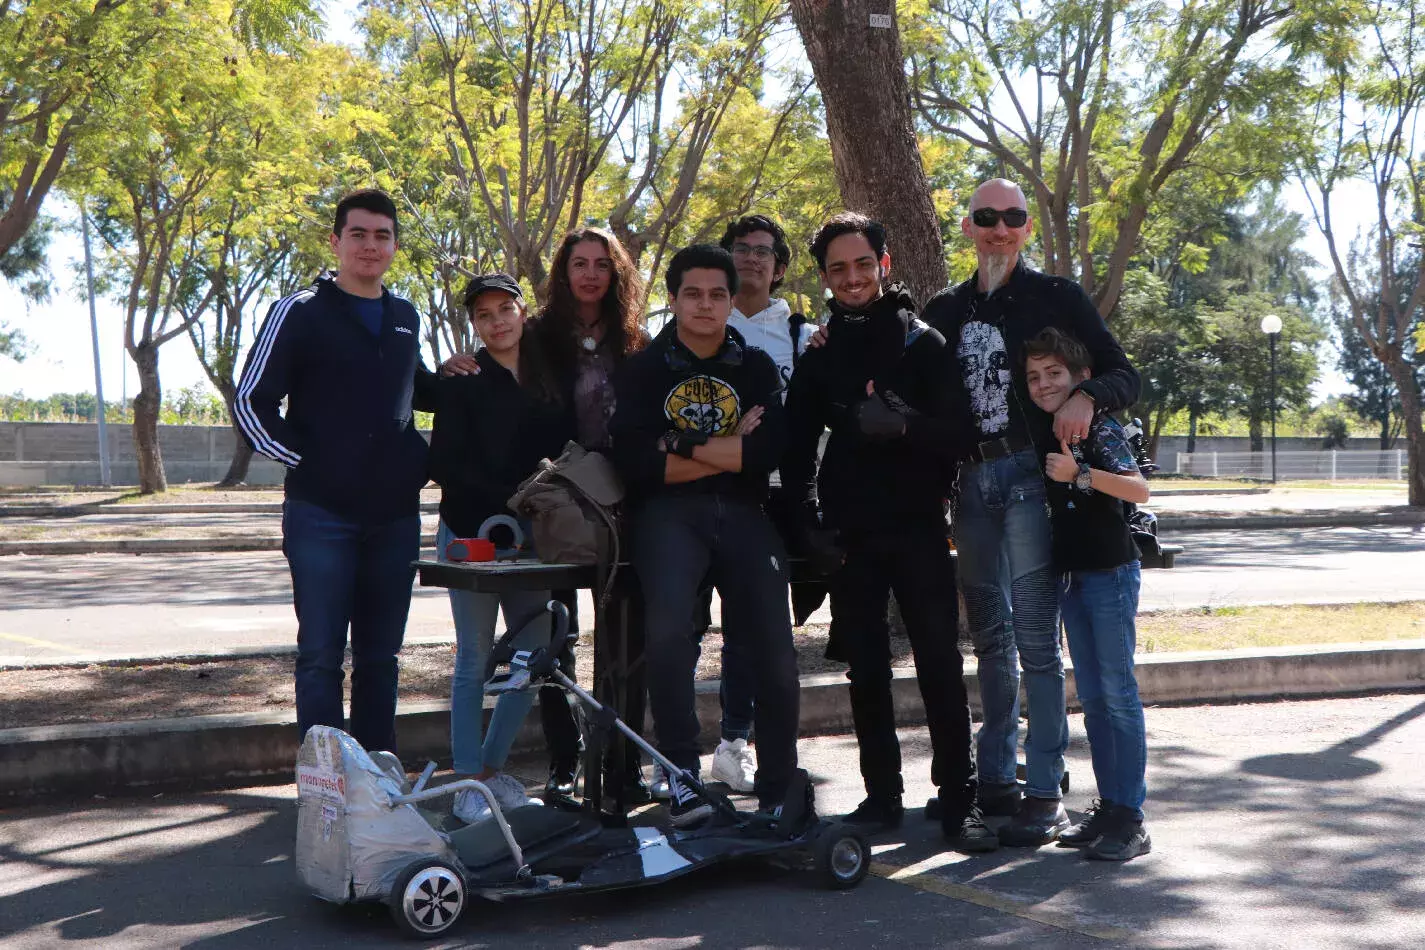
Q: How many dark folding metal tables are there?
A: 1